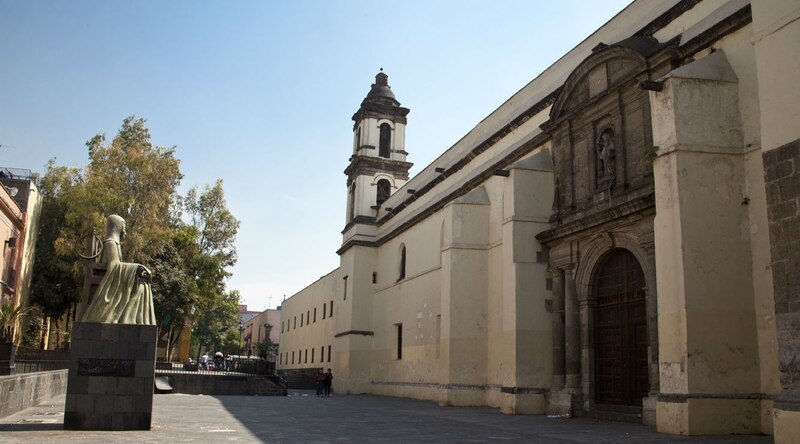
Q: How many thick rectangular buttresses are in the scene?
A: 3